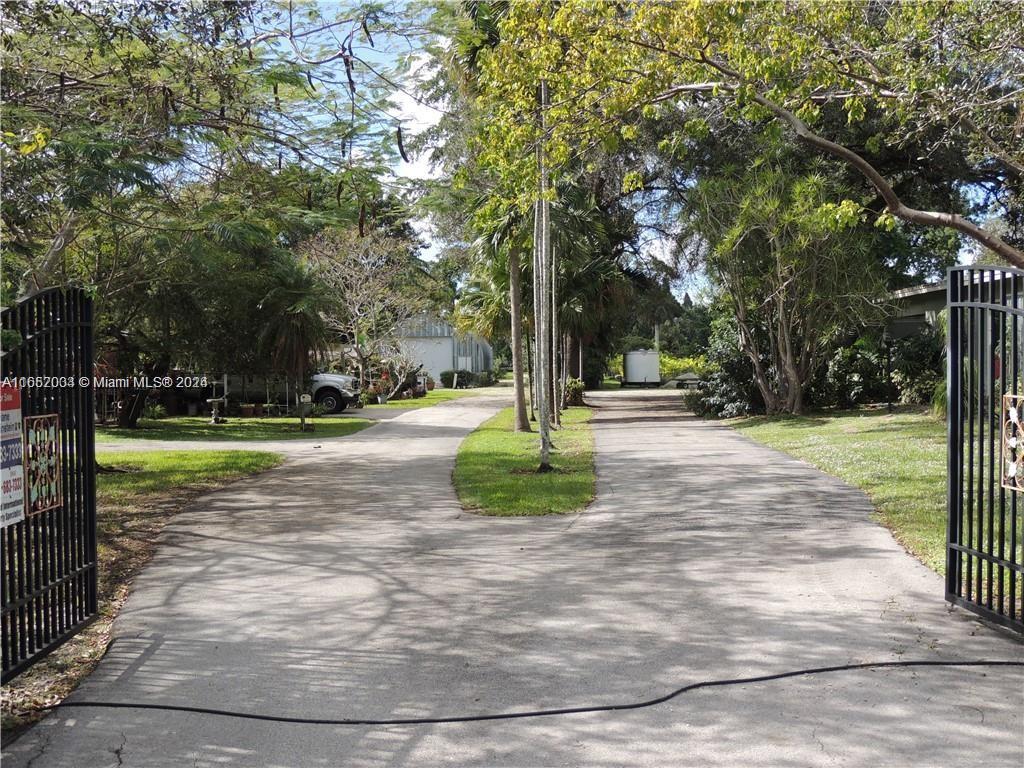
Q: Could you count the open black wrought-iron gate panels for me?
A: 2